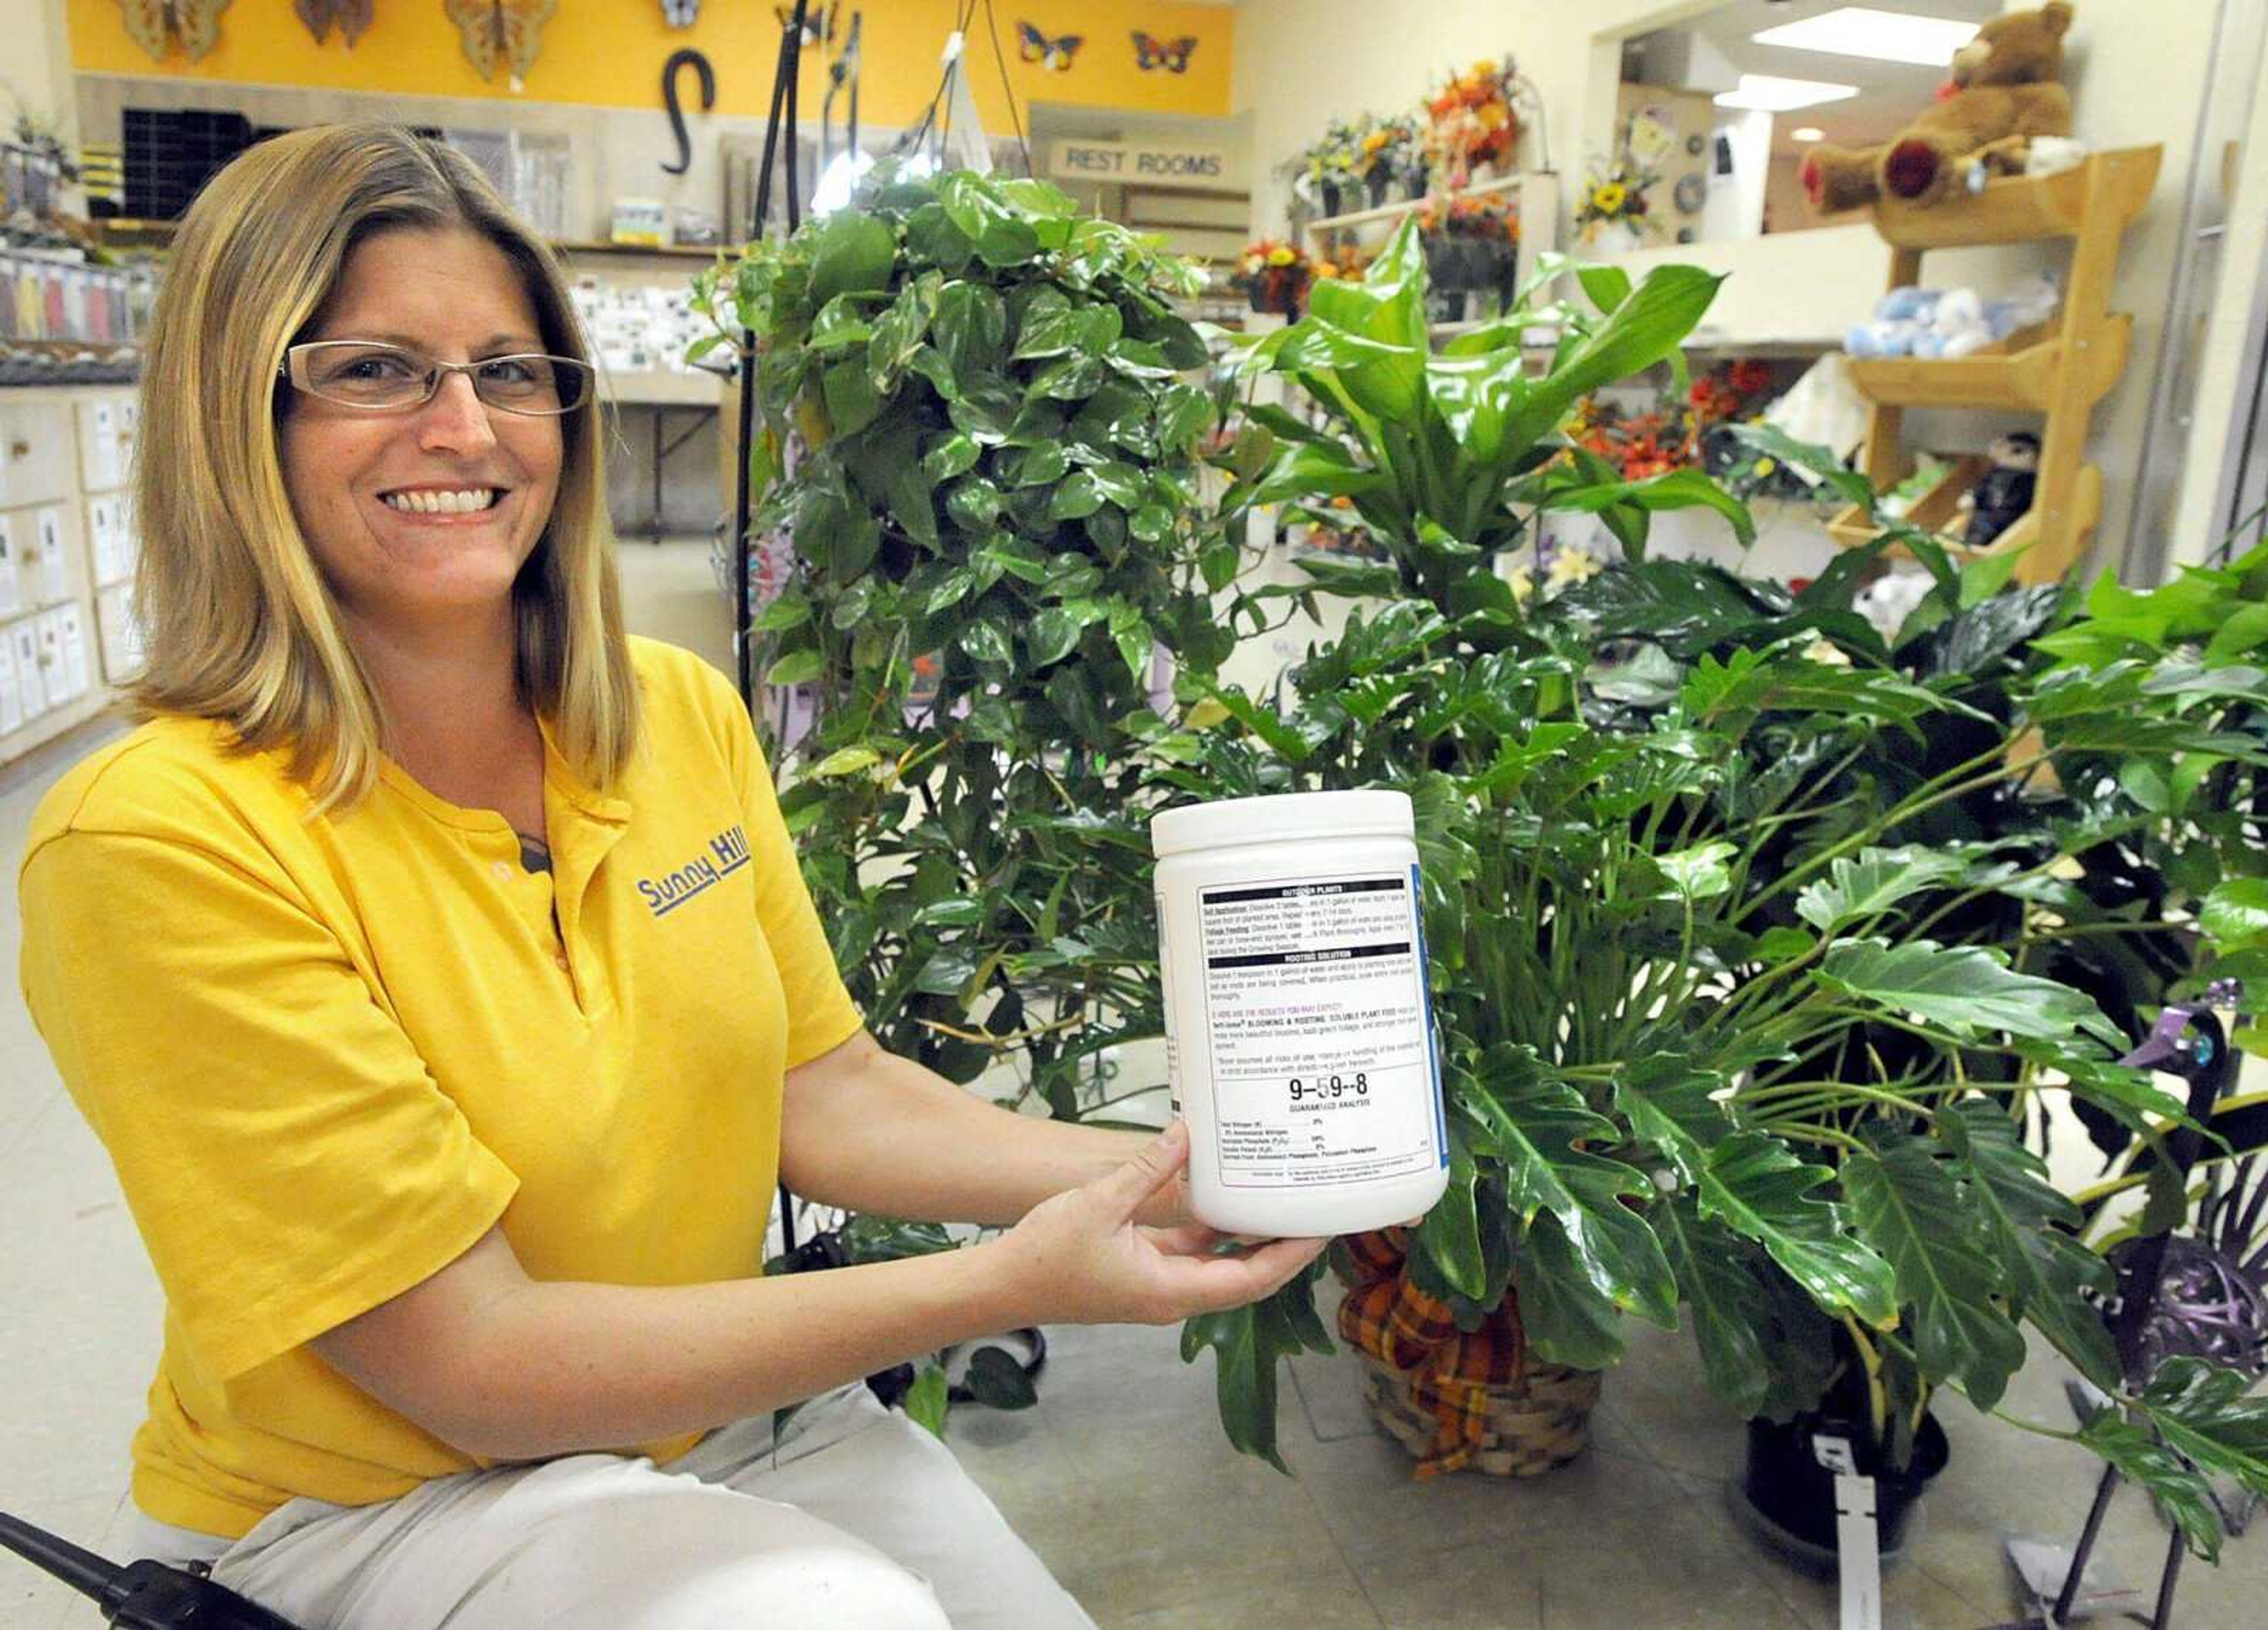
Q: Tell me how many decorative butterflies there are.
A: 7